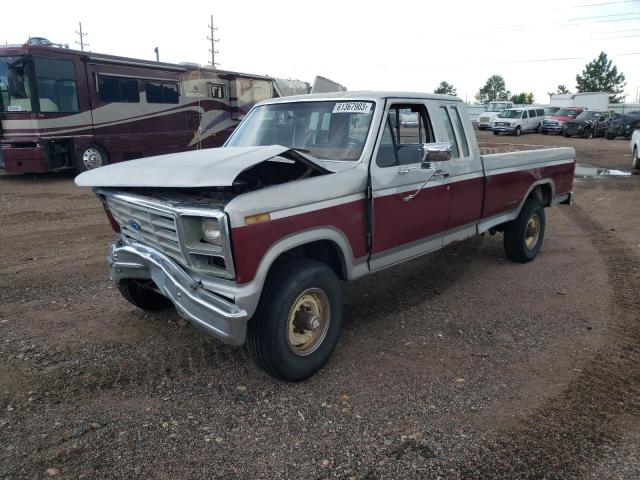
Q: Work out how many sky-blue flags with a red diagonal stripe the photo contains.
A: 0